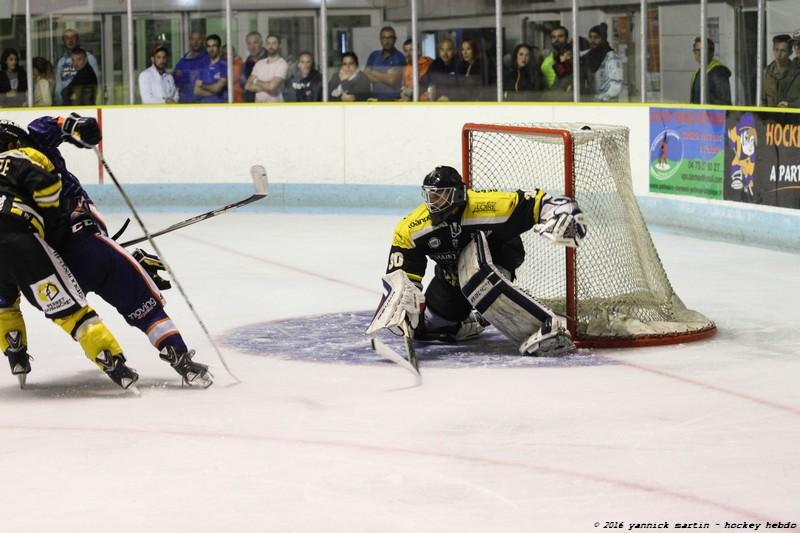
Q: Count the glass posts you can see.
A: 10